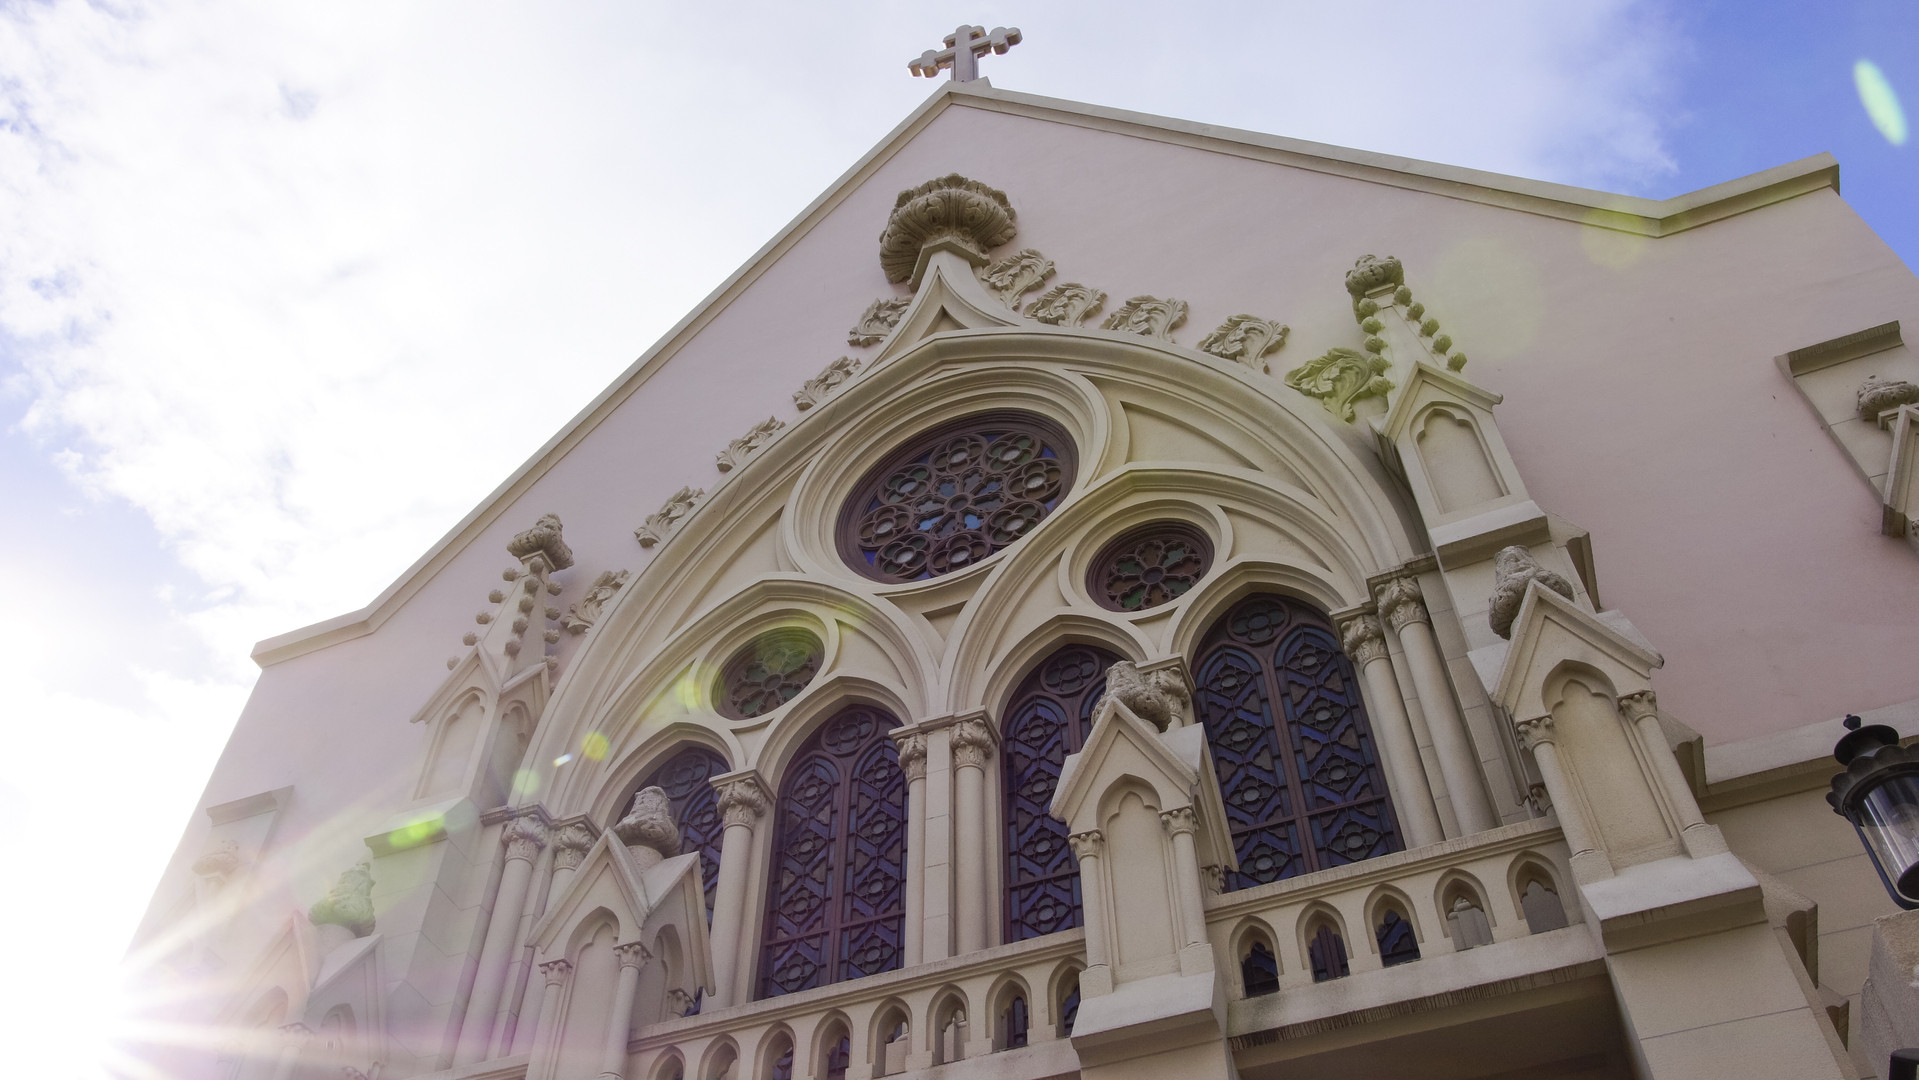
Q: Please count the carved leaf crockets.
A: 10